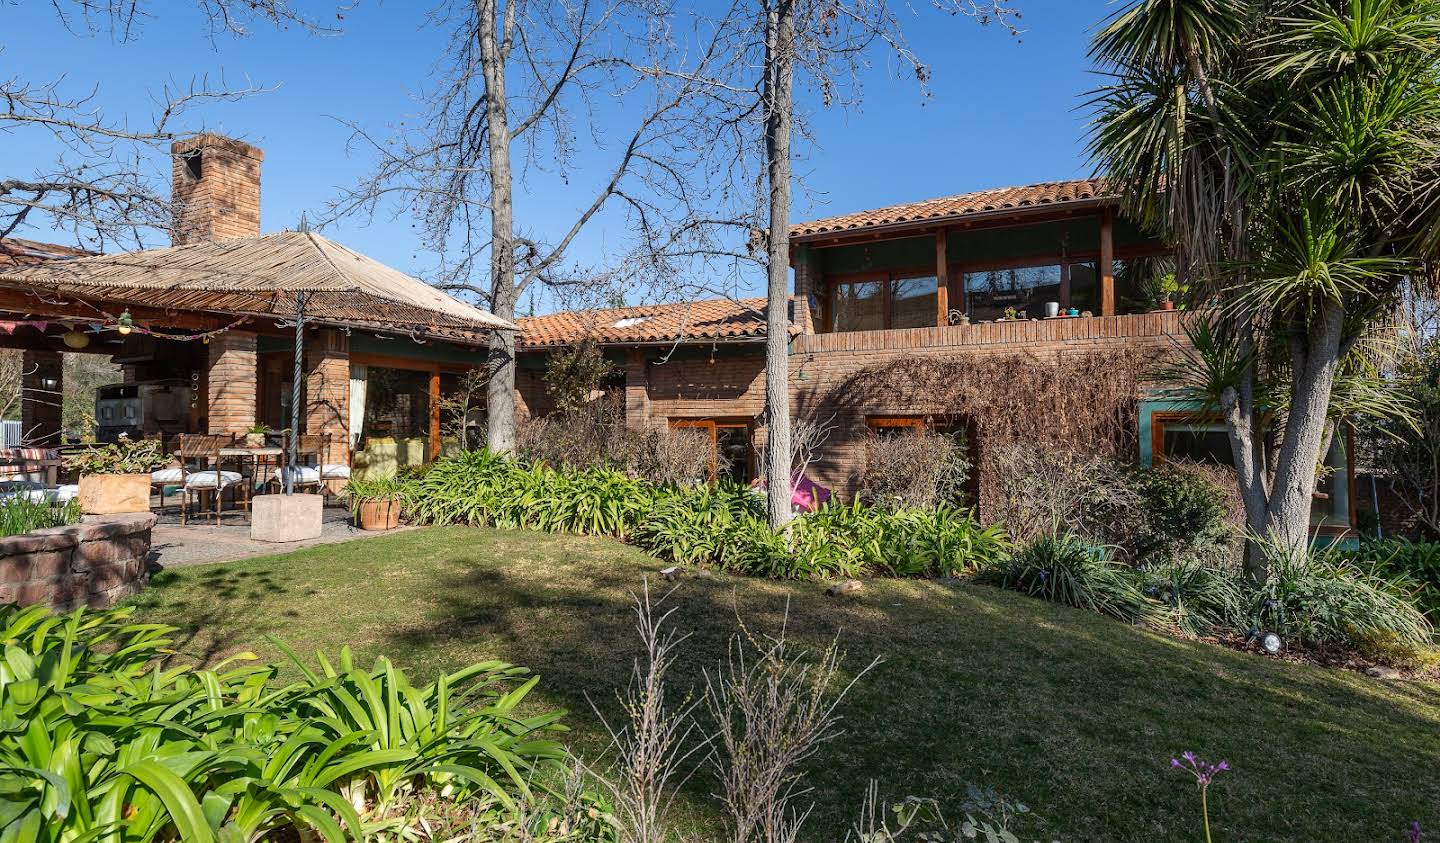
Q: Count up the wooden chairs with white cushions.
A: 4